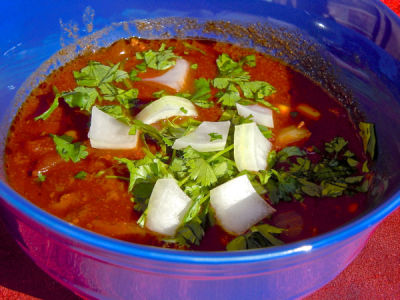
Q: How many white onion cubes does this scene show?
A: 8